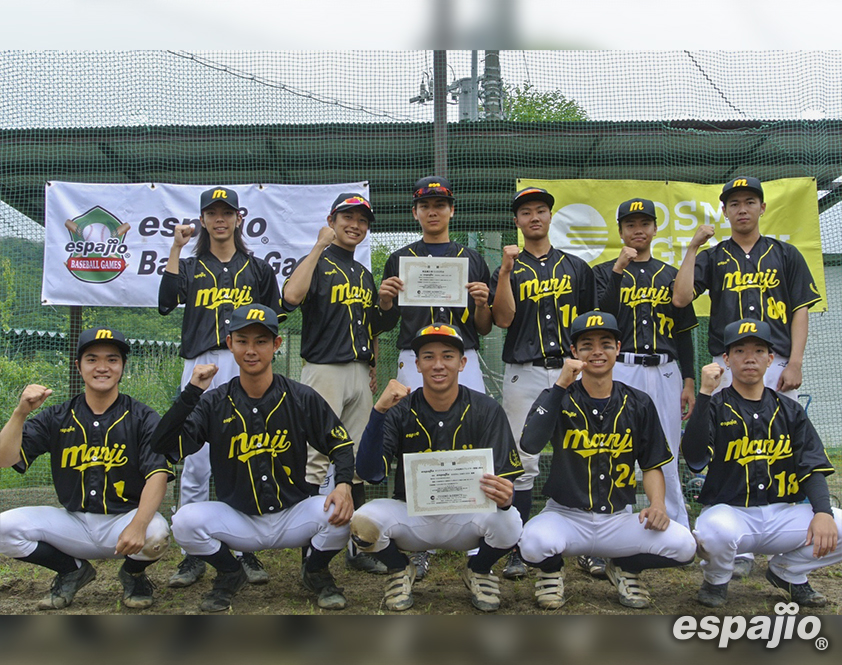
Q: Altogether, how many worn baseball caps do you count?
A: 11